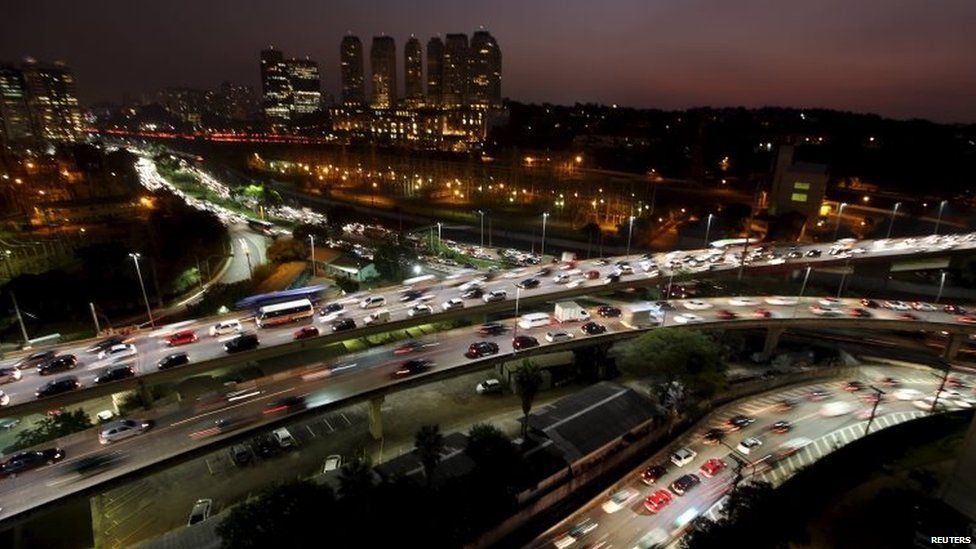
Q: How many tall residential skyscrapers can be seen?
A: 6